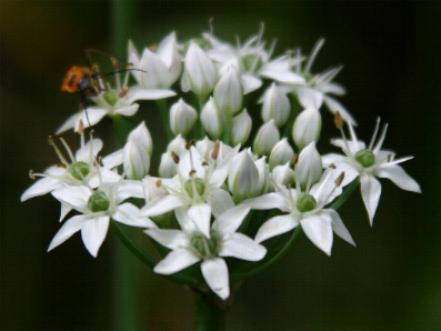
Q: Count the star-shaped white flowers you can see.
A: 9